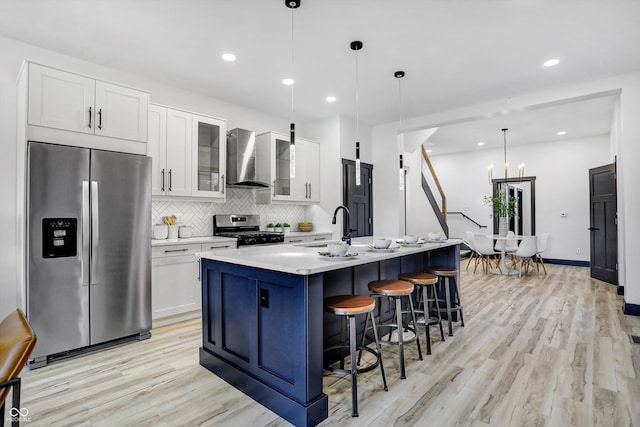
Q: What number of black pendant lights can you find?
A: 3